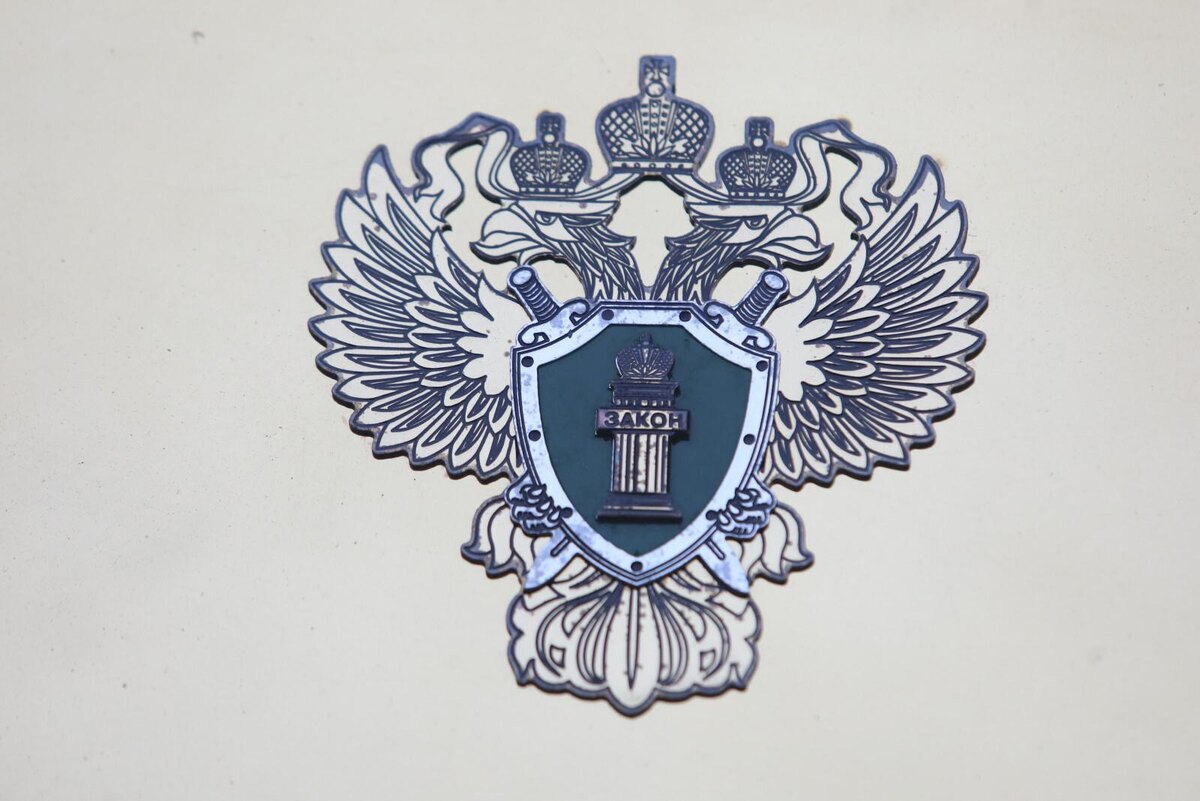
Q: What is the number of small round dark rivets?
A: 9